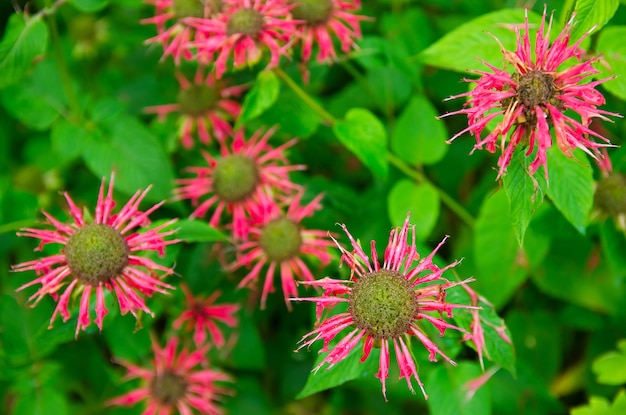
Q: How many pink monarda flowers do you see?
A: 11